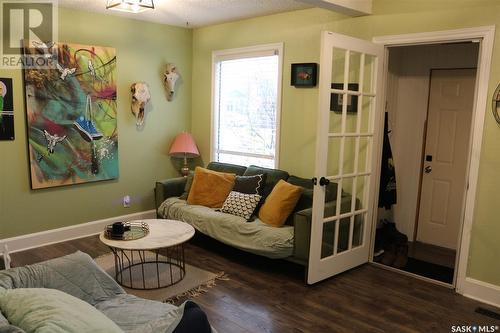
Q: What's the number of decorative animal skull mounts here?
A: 2